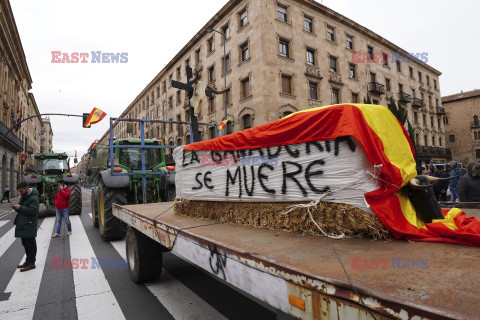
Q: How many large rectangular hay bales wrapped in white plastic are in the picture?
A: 1